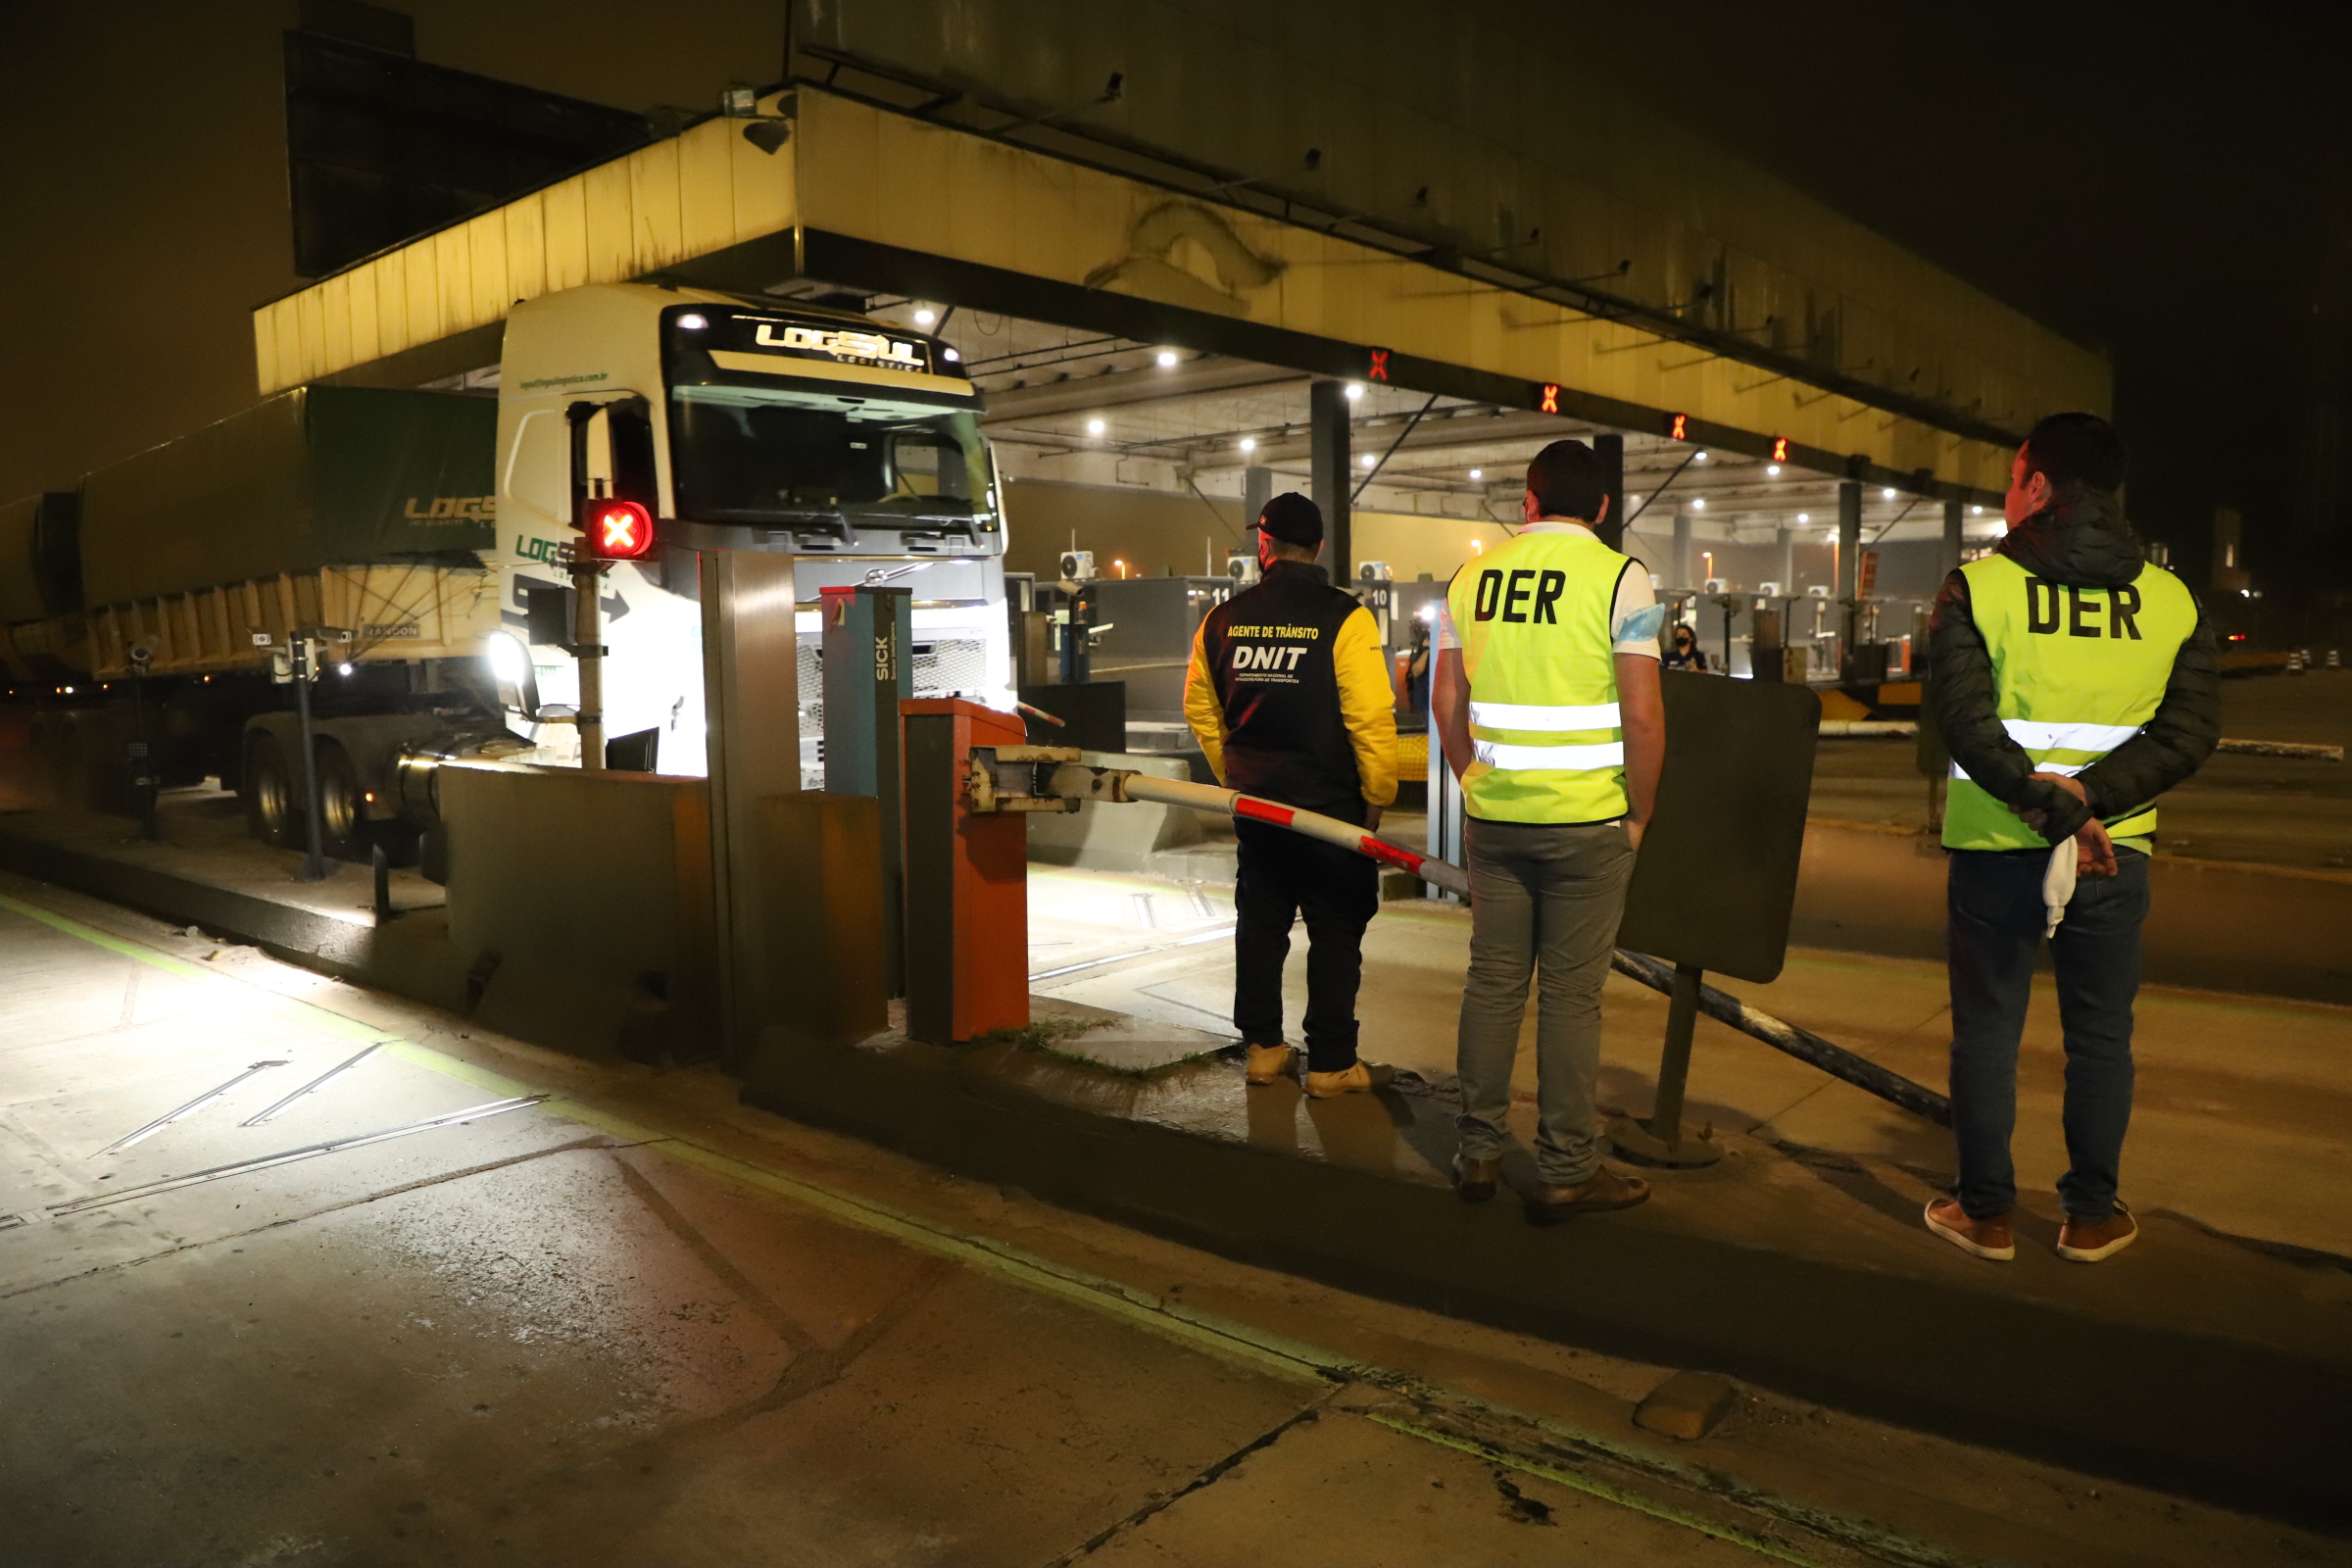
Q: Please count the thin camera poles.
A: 2